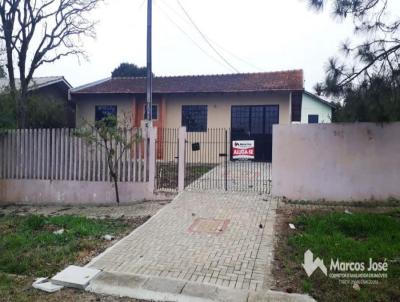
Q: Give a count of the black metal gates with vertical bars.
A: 2